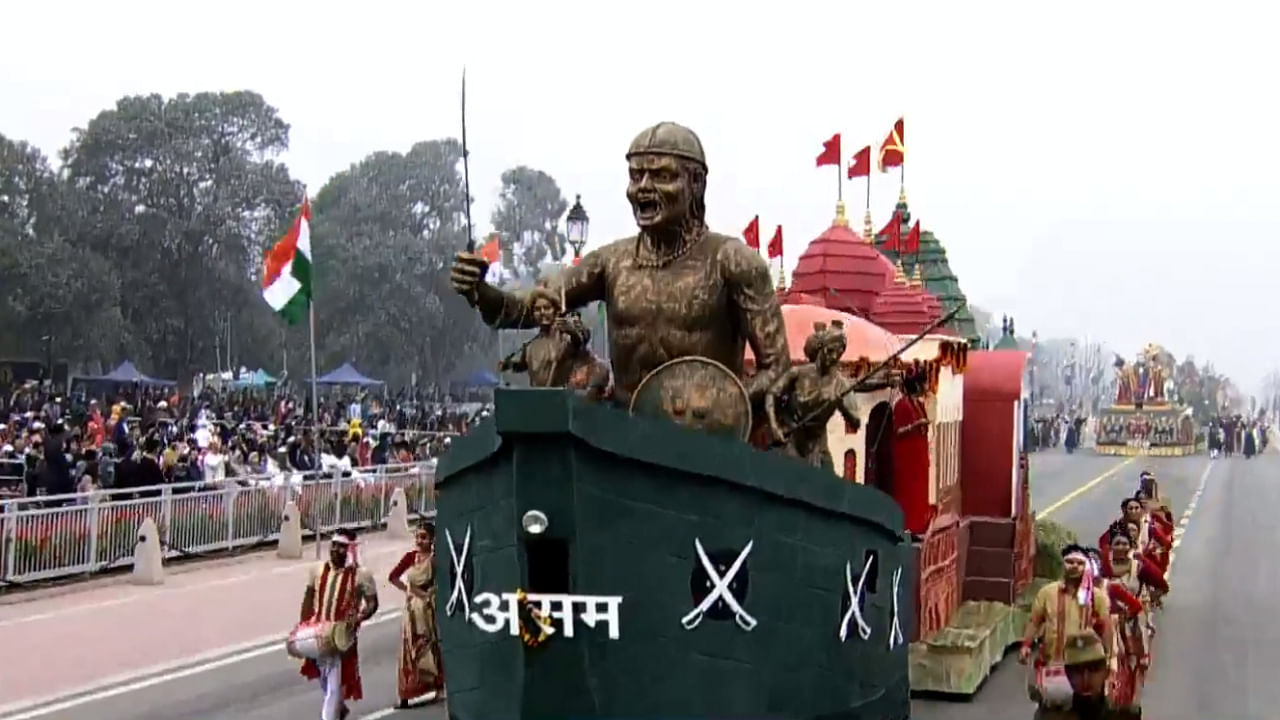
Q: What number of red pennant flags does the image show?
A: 7